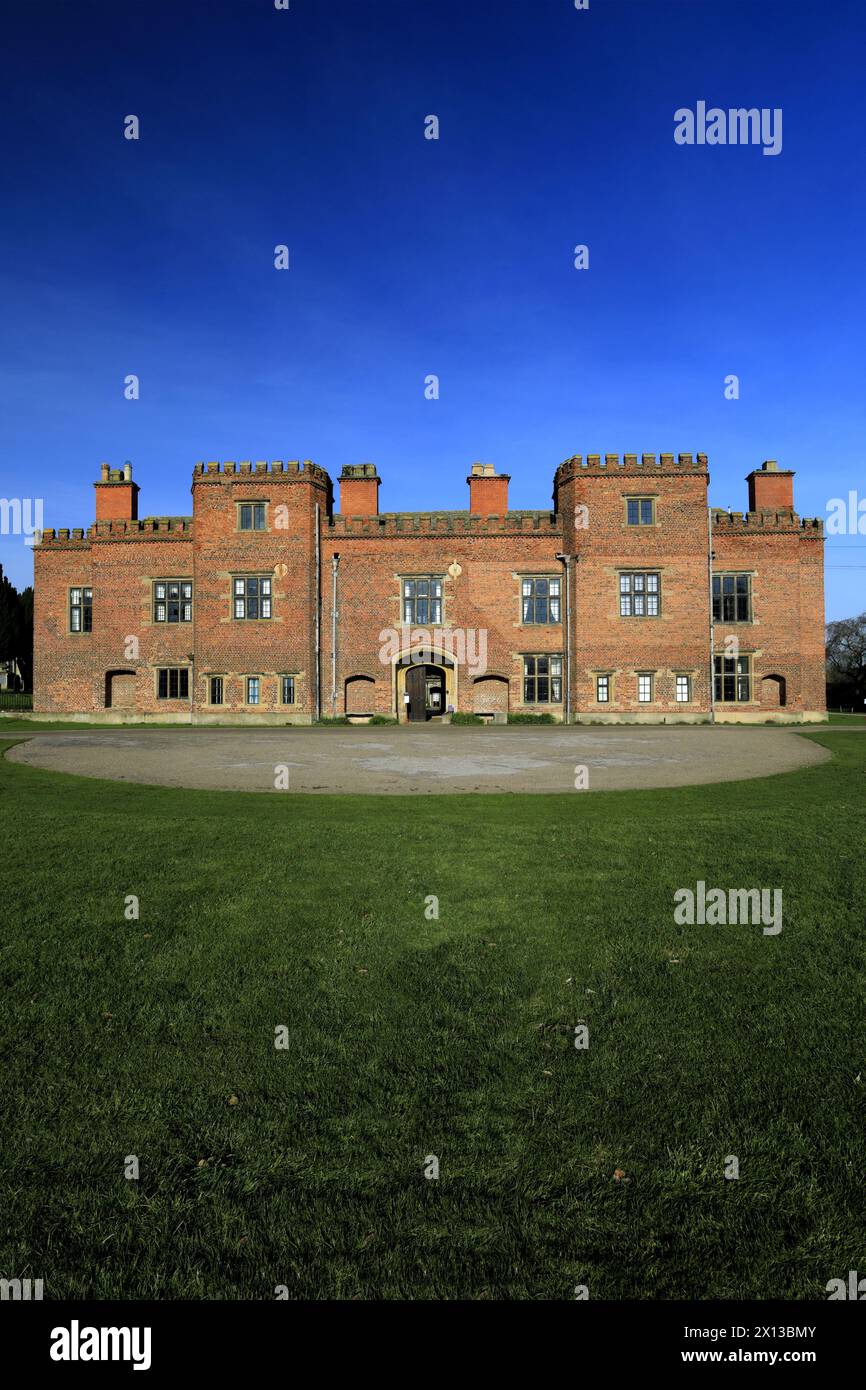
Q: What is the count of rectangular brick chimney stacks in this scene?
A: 4